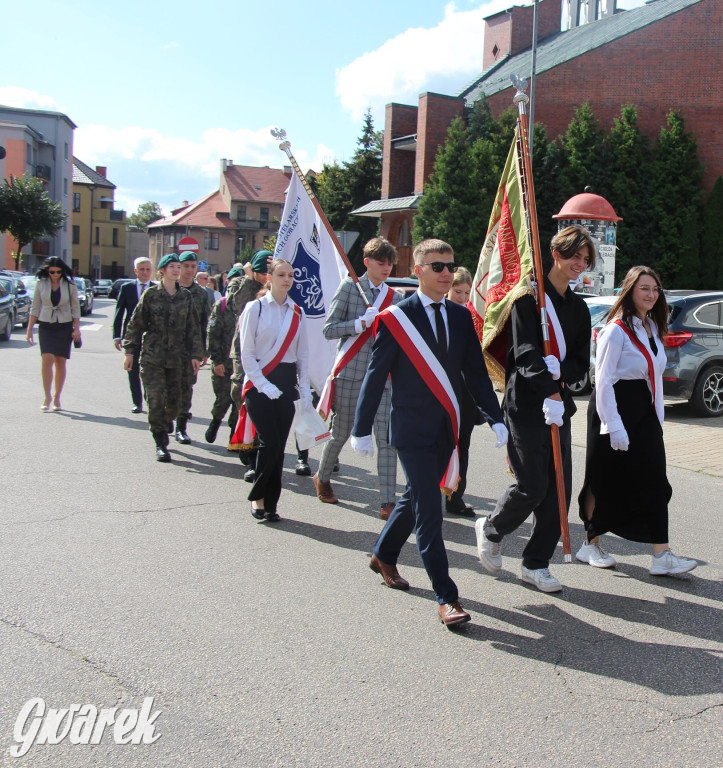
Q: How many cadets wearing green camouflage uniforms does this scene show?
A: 4